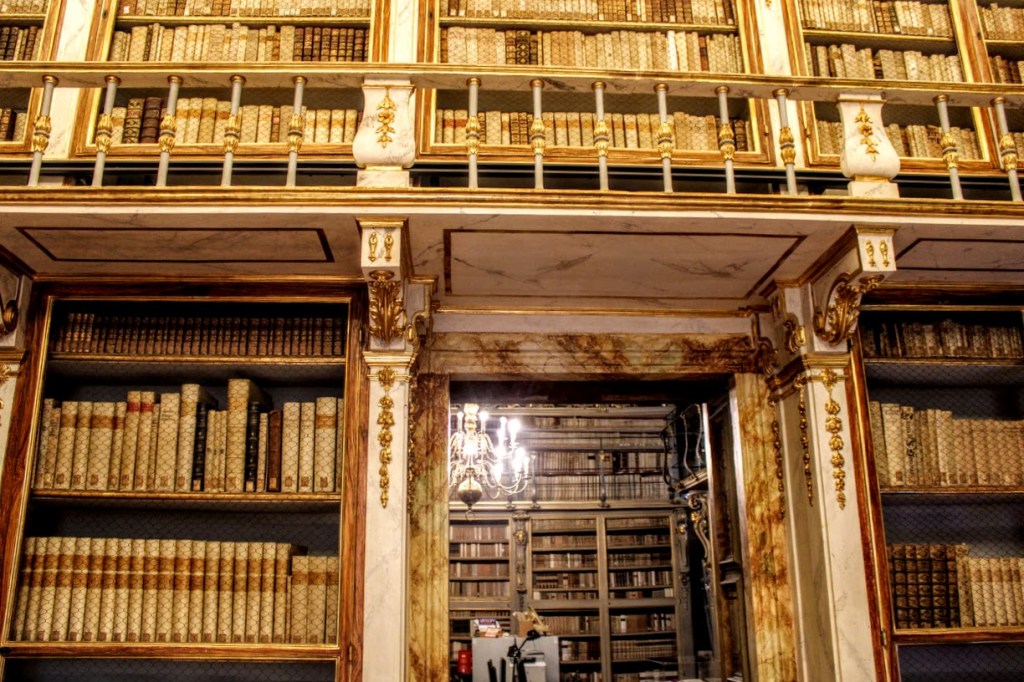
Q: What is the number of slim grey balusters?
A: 13